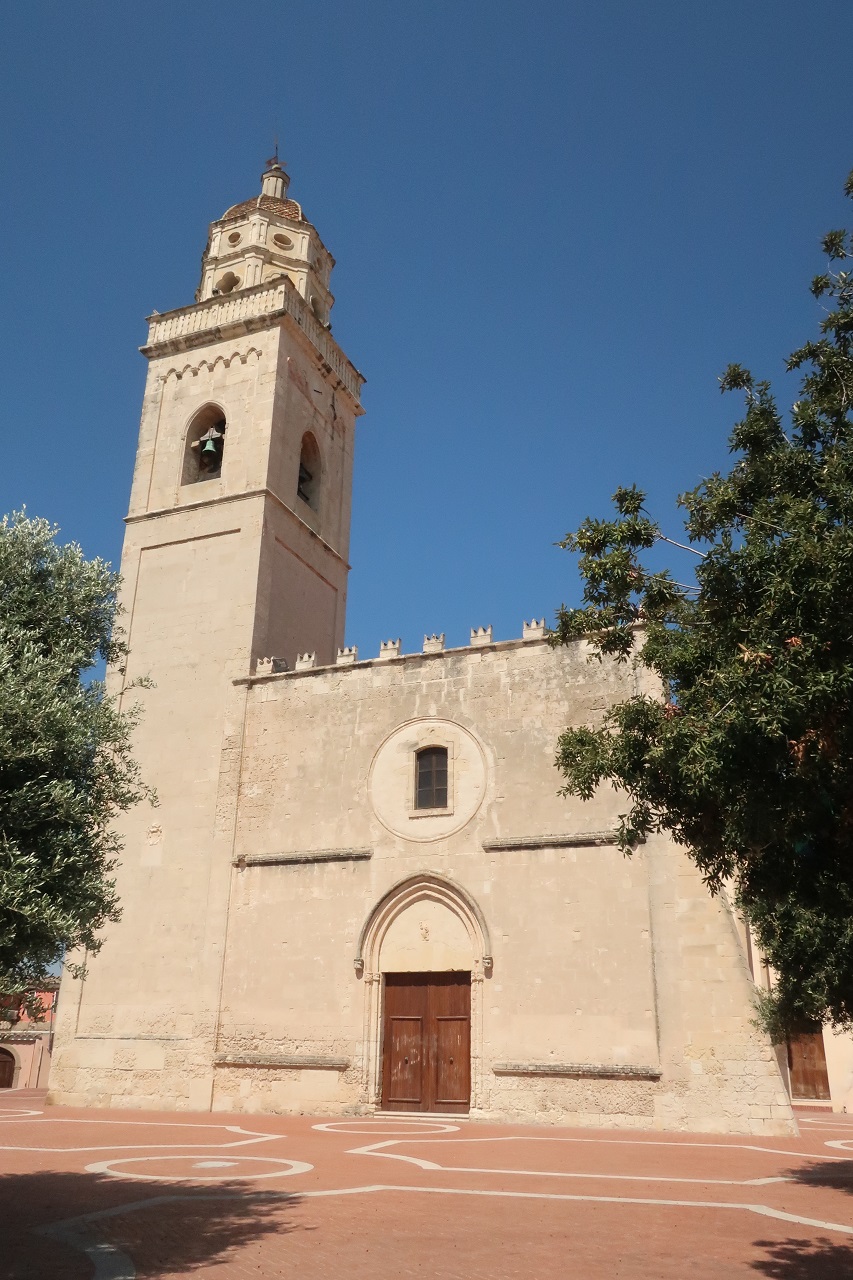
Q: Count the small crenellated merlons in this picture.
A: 7